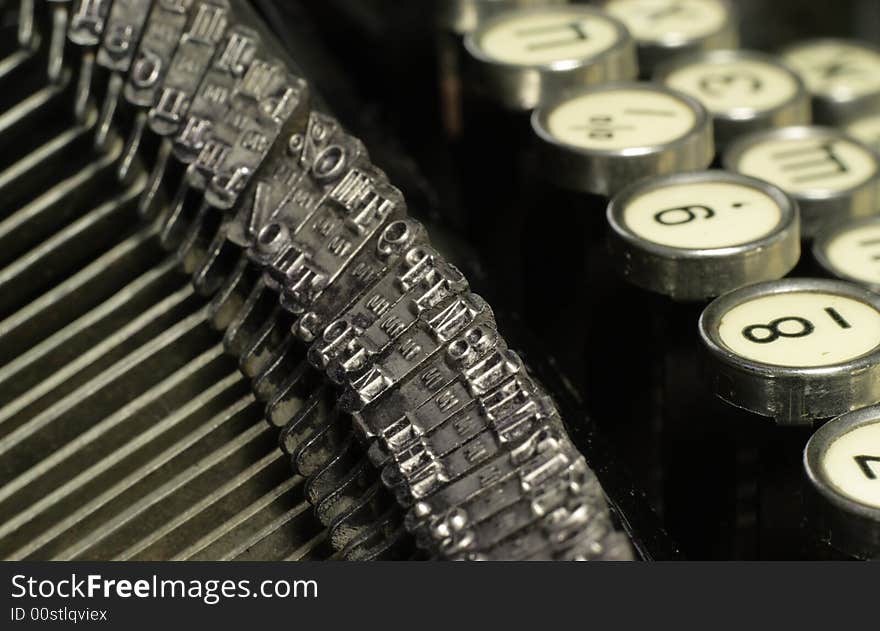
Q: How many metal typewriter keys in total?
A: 12